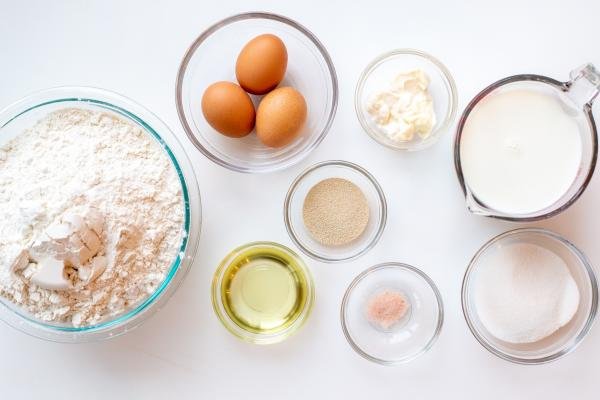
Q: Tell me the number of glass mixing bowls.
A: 7